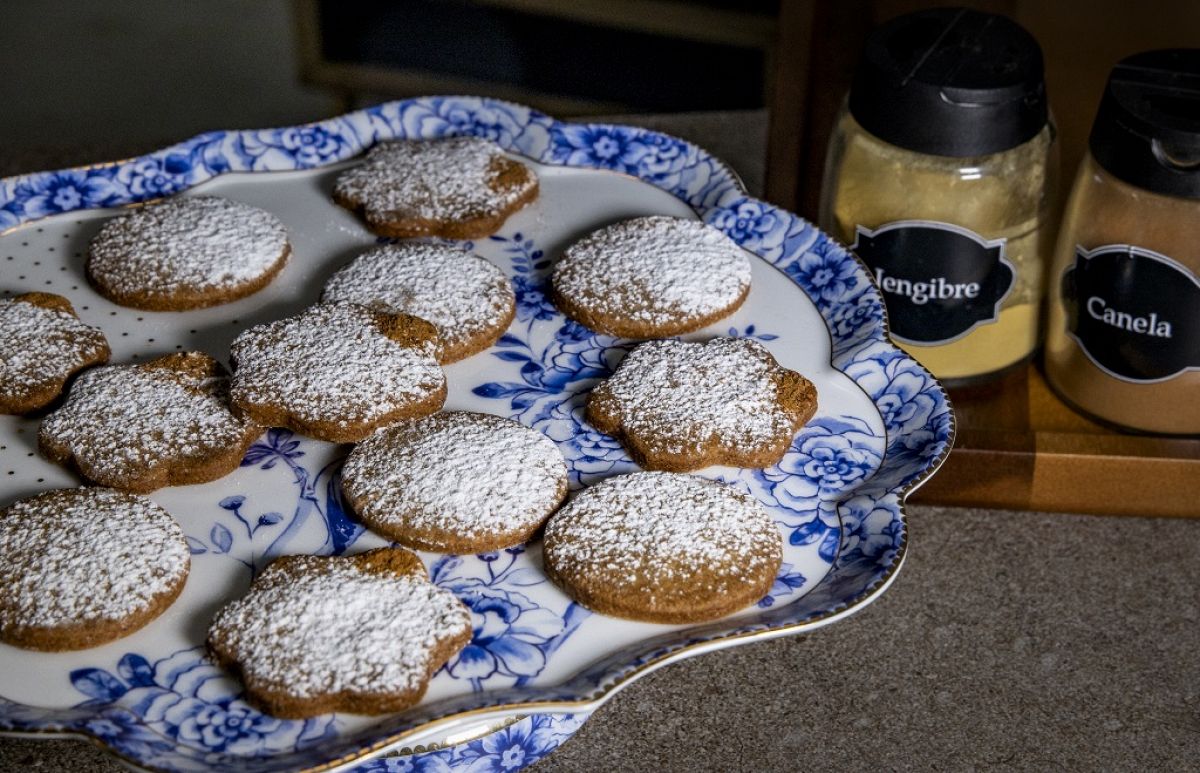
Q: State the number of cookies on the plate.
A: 12